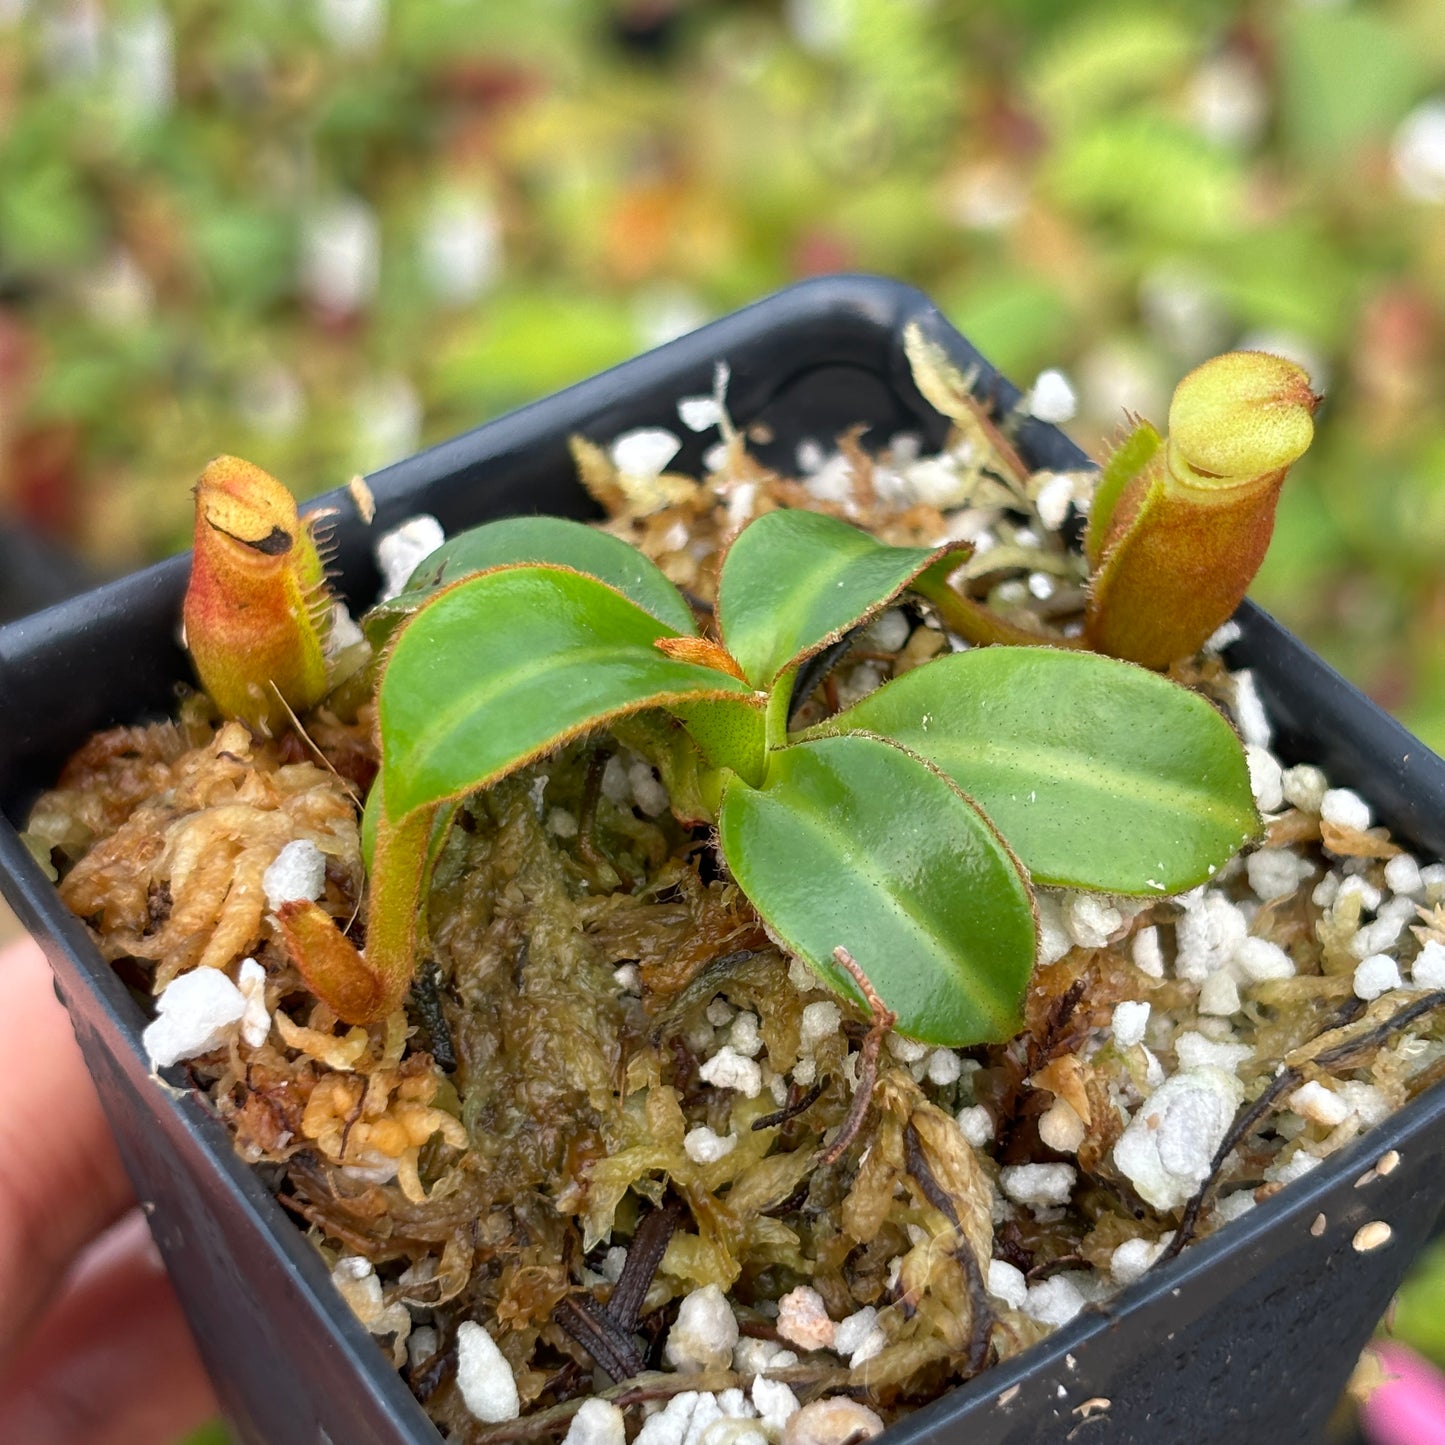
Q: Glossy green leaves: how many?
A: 5